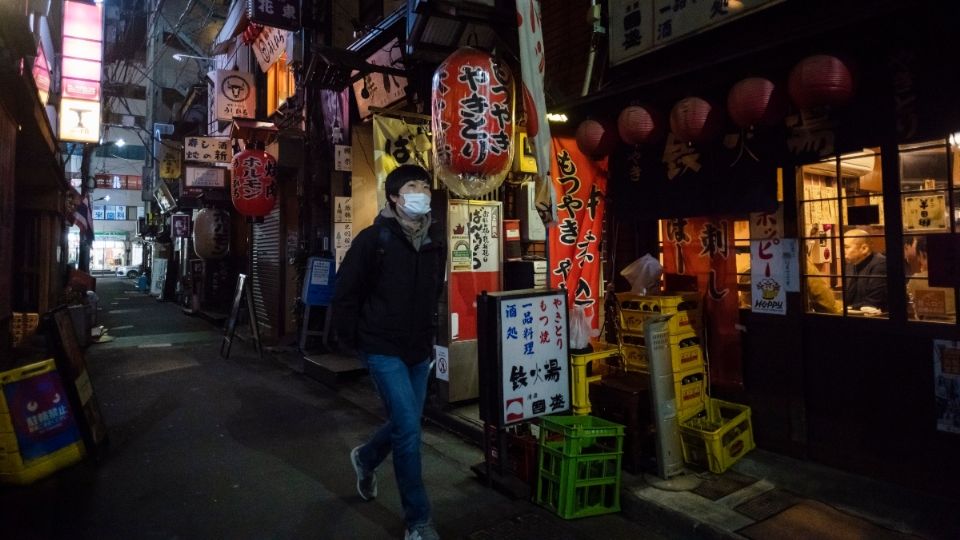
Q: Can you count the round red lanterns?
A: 5